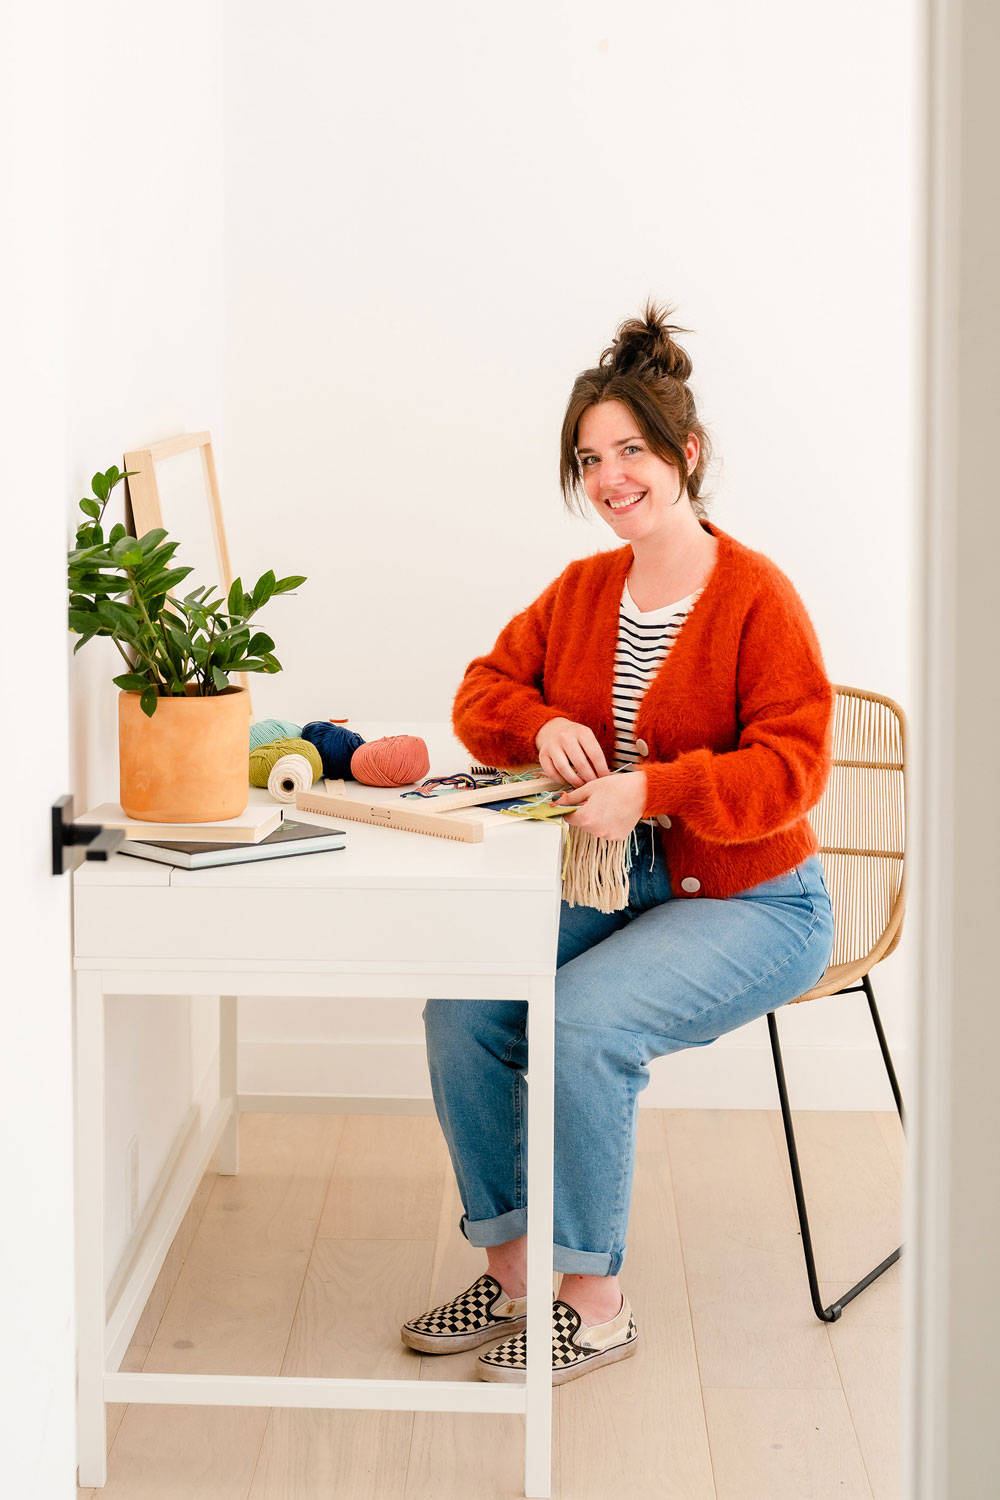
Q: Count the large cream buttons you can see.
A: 3